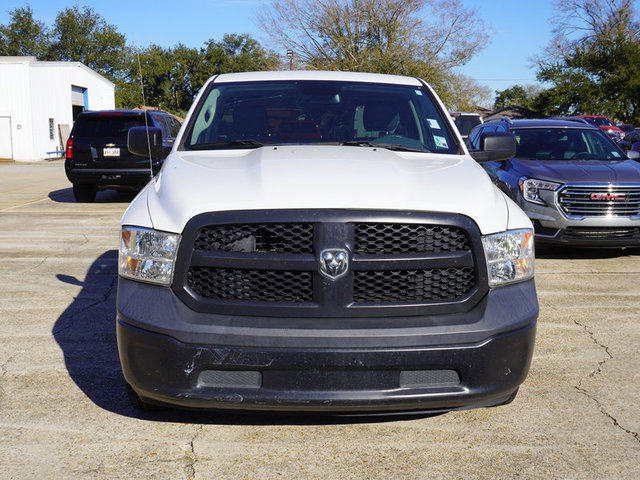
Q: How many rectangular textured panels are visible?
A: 2